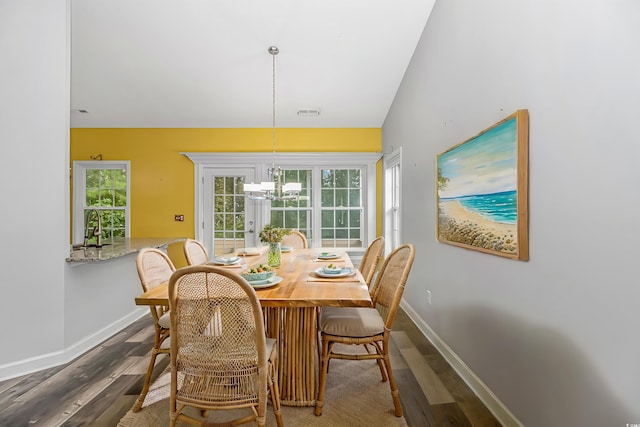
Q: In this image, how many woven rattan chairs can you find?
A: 6